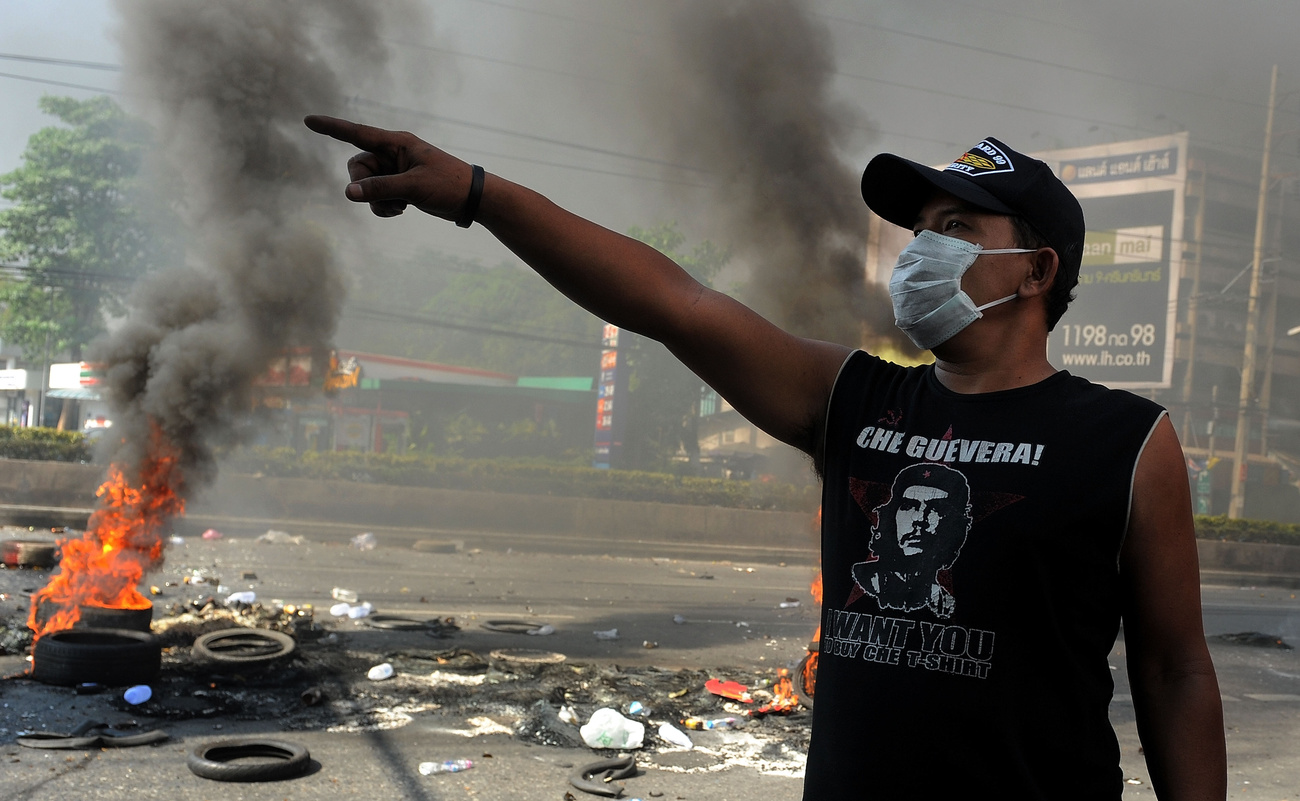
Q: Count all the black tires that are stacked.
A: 2